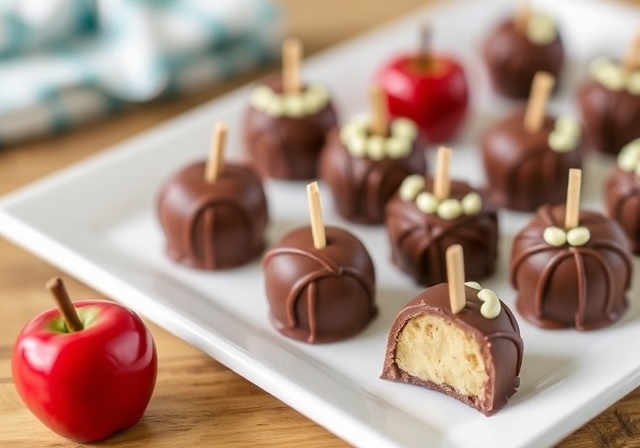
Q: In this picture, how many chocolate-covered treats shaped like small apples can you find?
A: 11